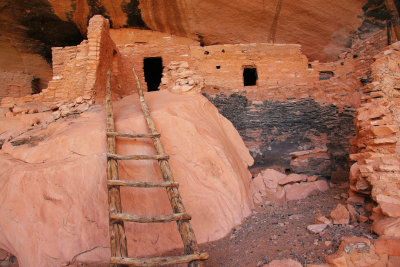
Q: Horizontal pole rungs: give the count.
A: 5